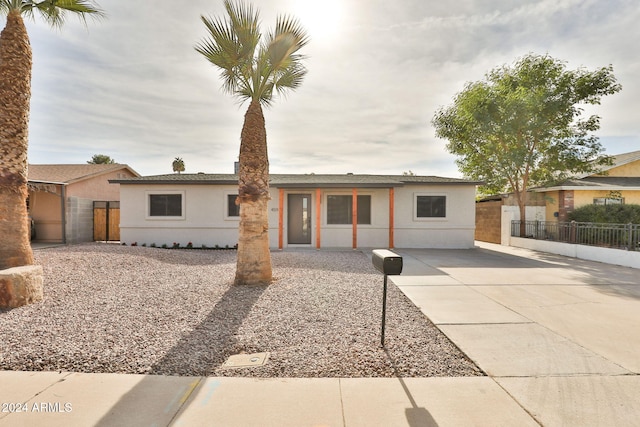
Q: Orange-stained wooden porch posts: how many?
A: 4